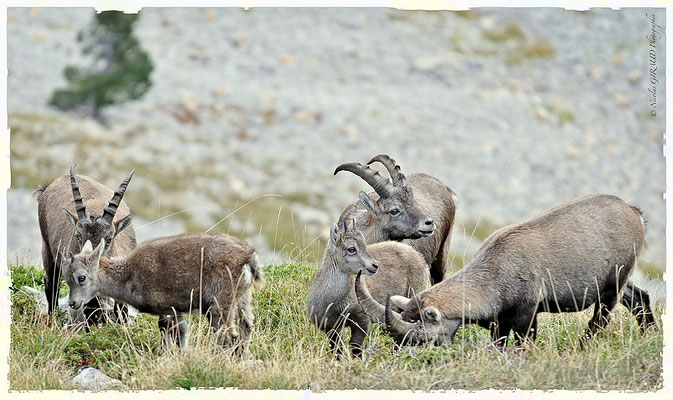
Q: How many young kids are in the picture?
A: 2